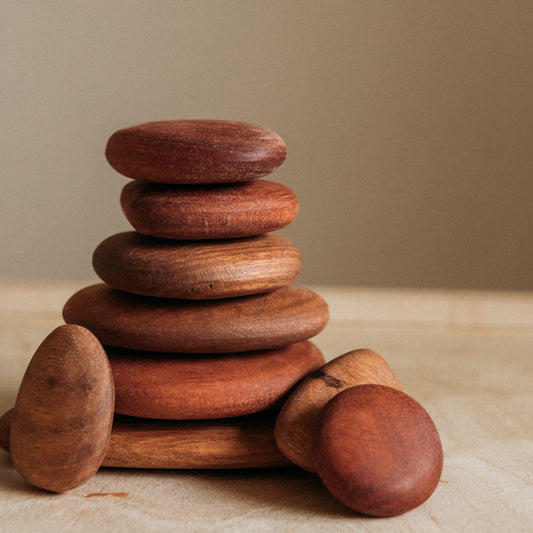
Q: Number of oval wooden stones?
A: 9